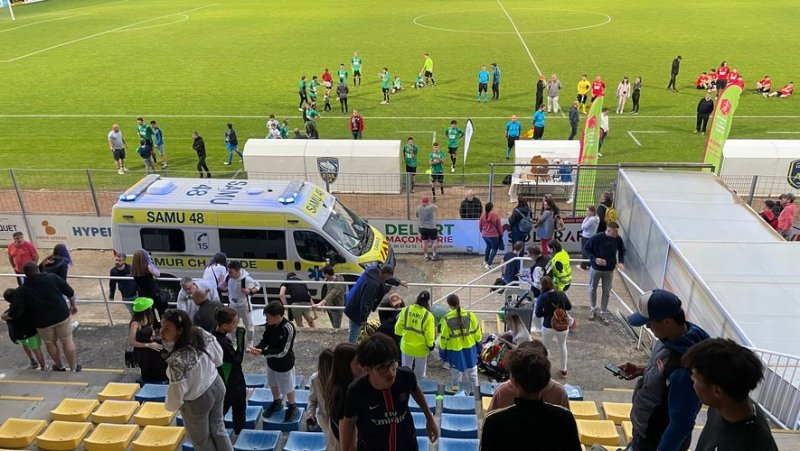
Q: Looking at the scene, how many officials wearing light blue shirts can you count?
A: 3